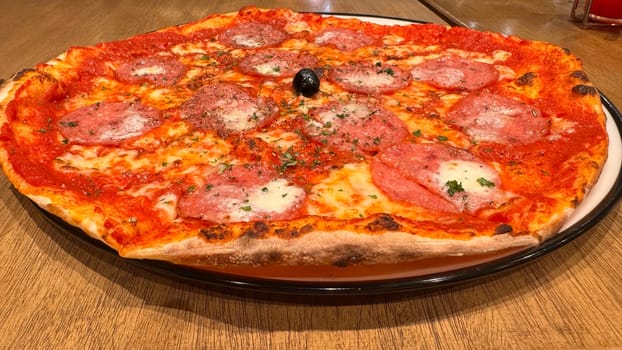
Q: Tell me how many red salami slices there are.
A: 12